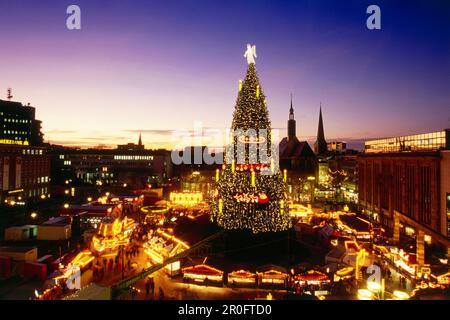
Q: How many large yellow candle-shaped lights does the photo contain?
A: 11